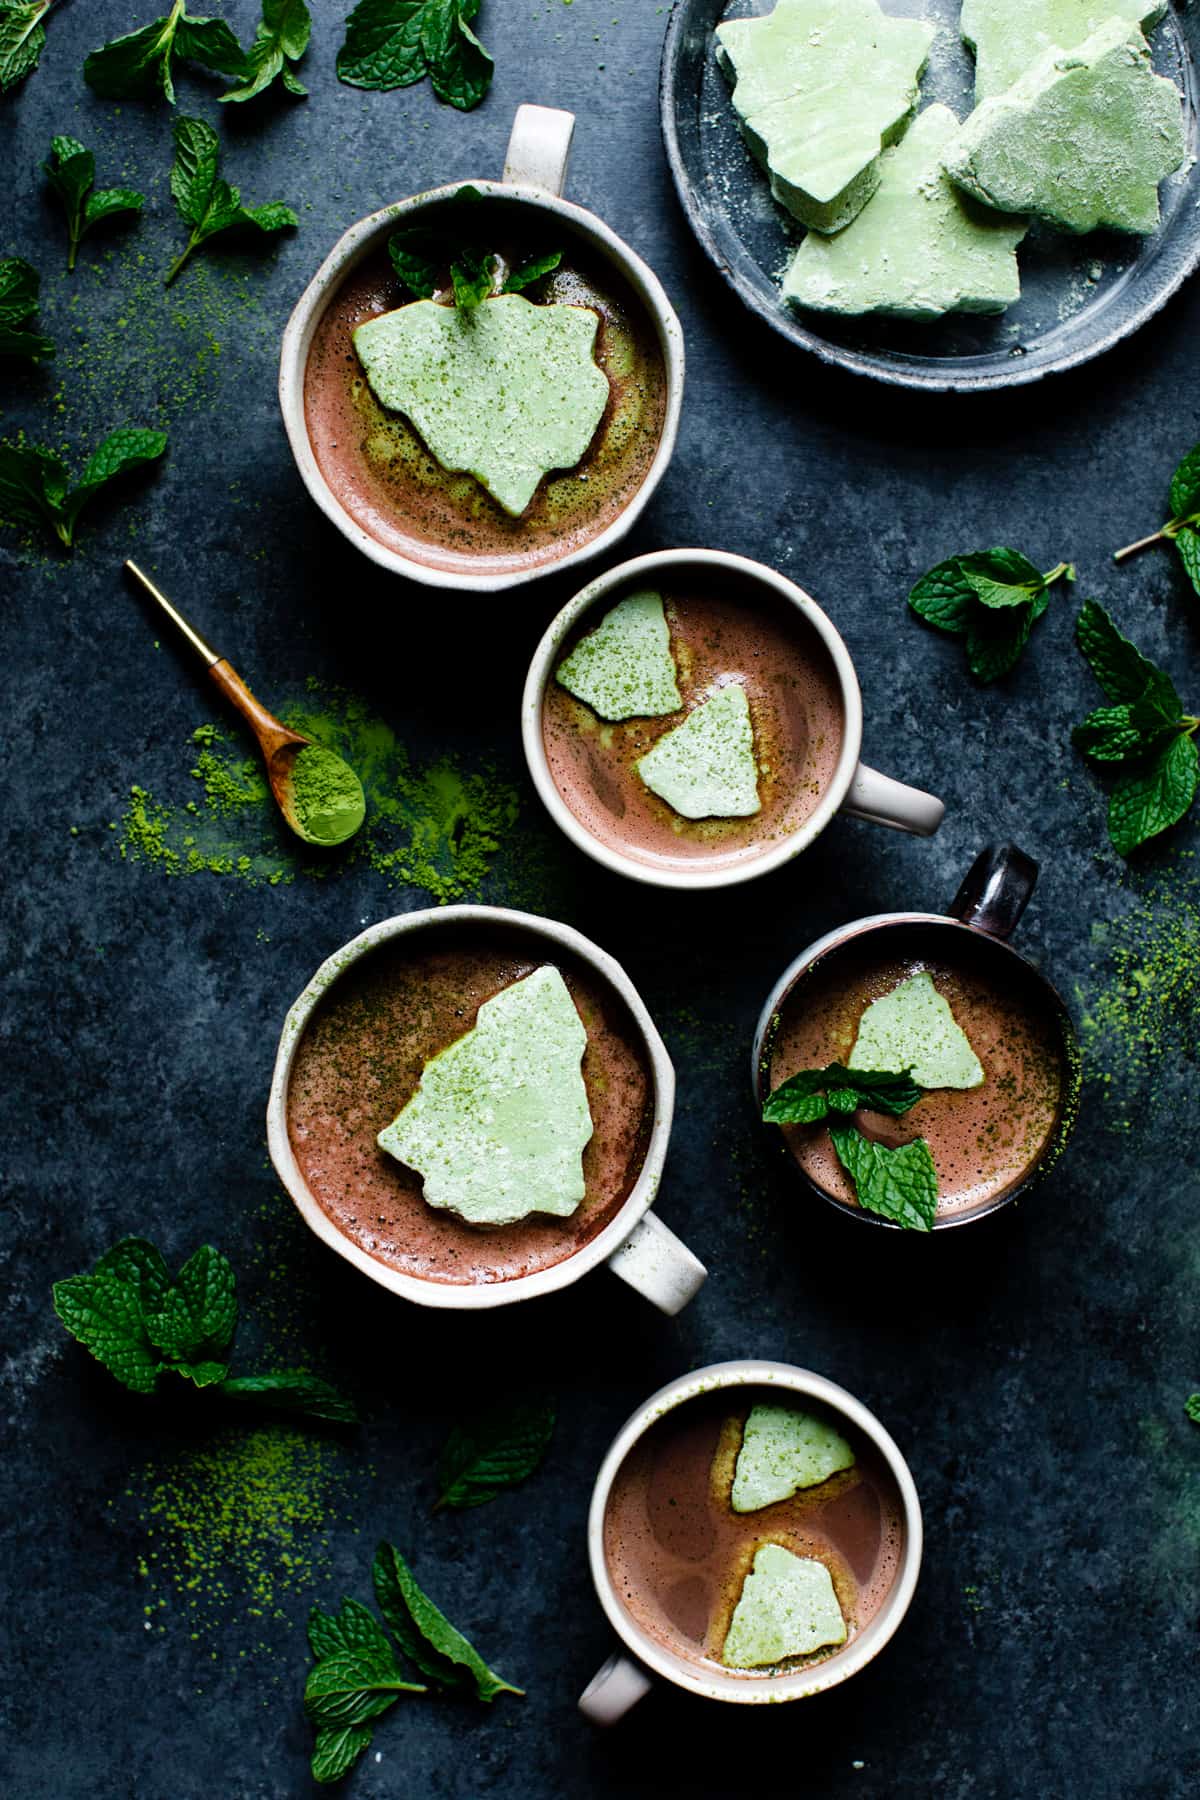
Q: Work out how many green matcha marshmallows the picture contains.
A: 11